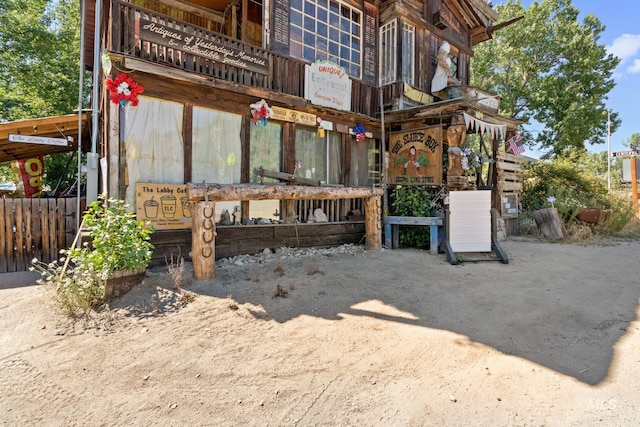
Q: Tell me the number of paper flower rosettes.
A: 3